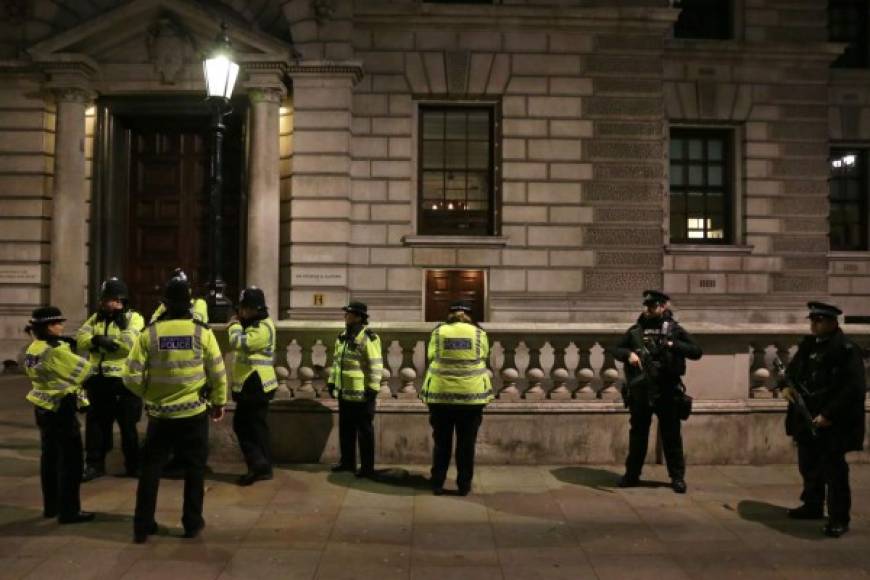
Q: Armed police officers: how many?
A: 2